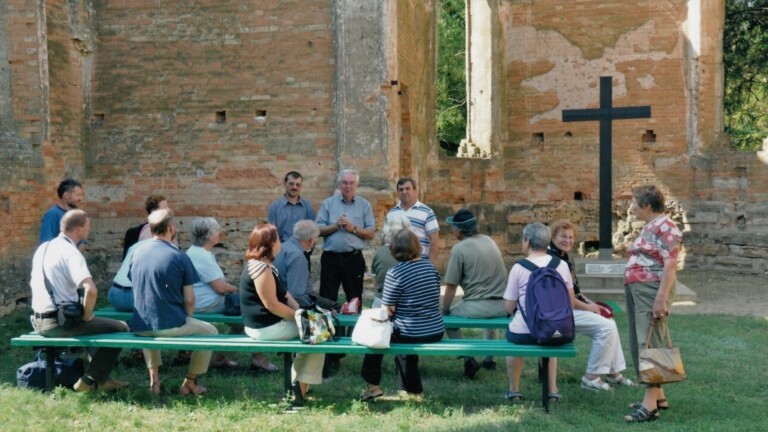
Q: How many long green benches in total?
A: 2